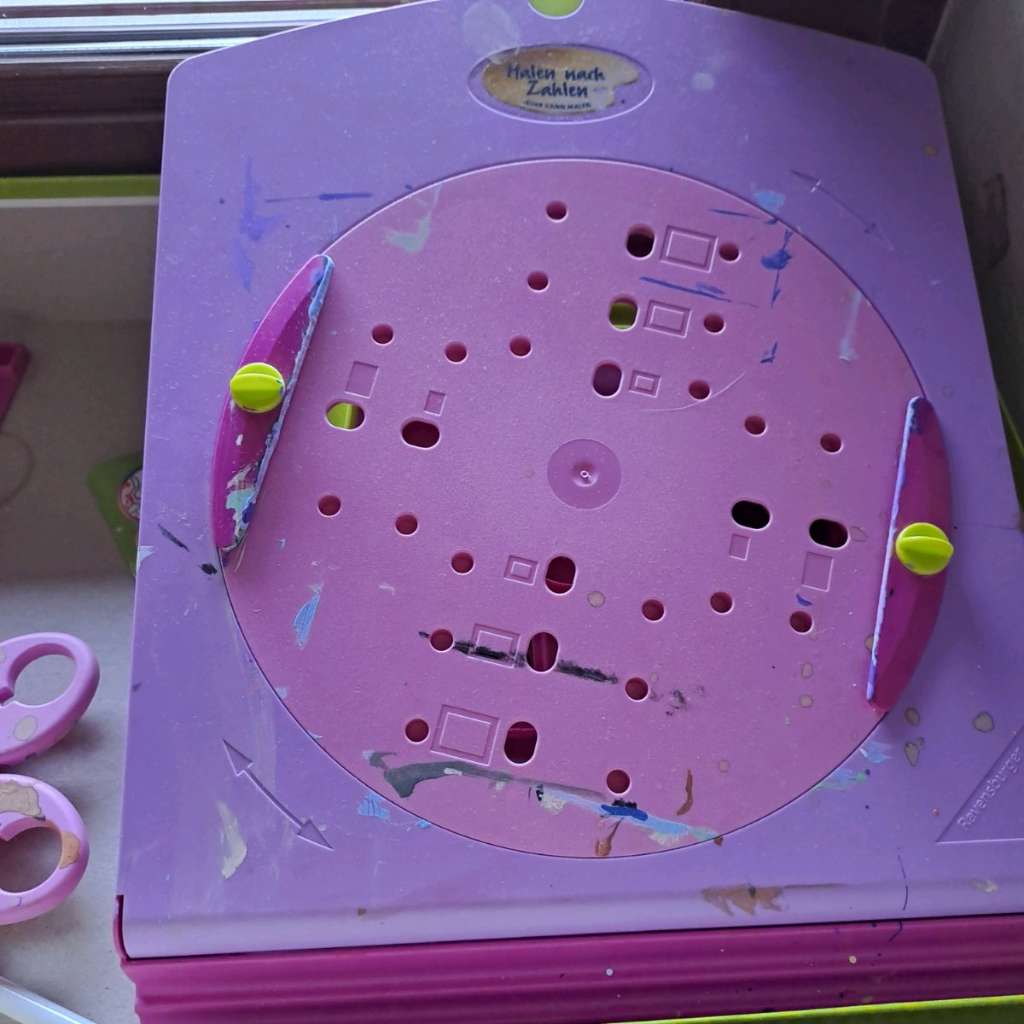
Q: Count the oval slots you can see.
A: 10